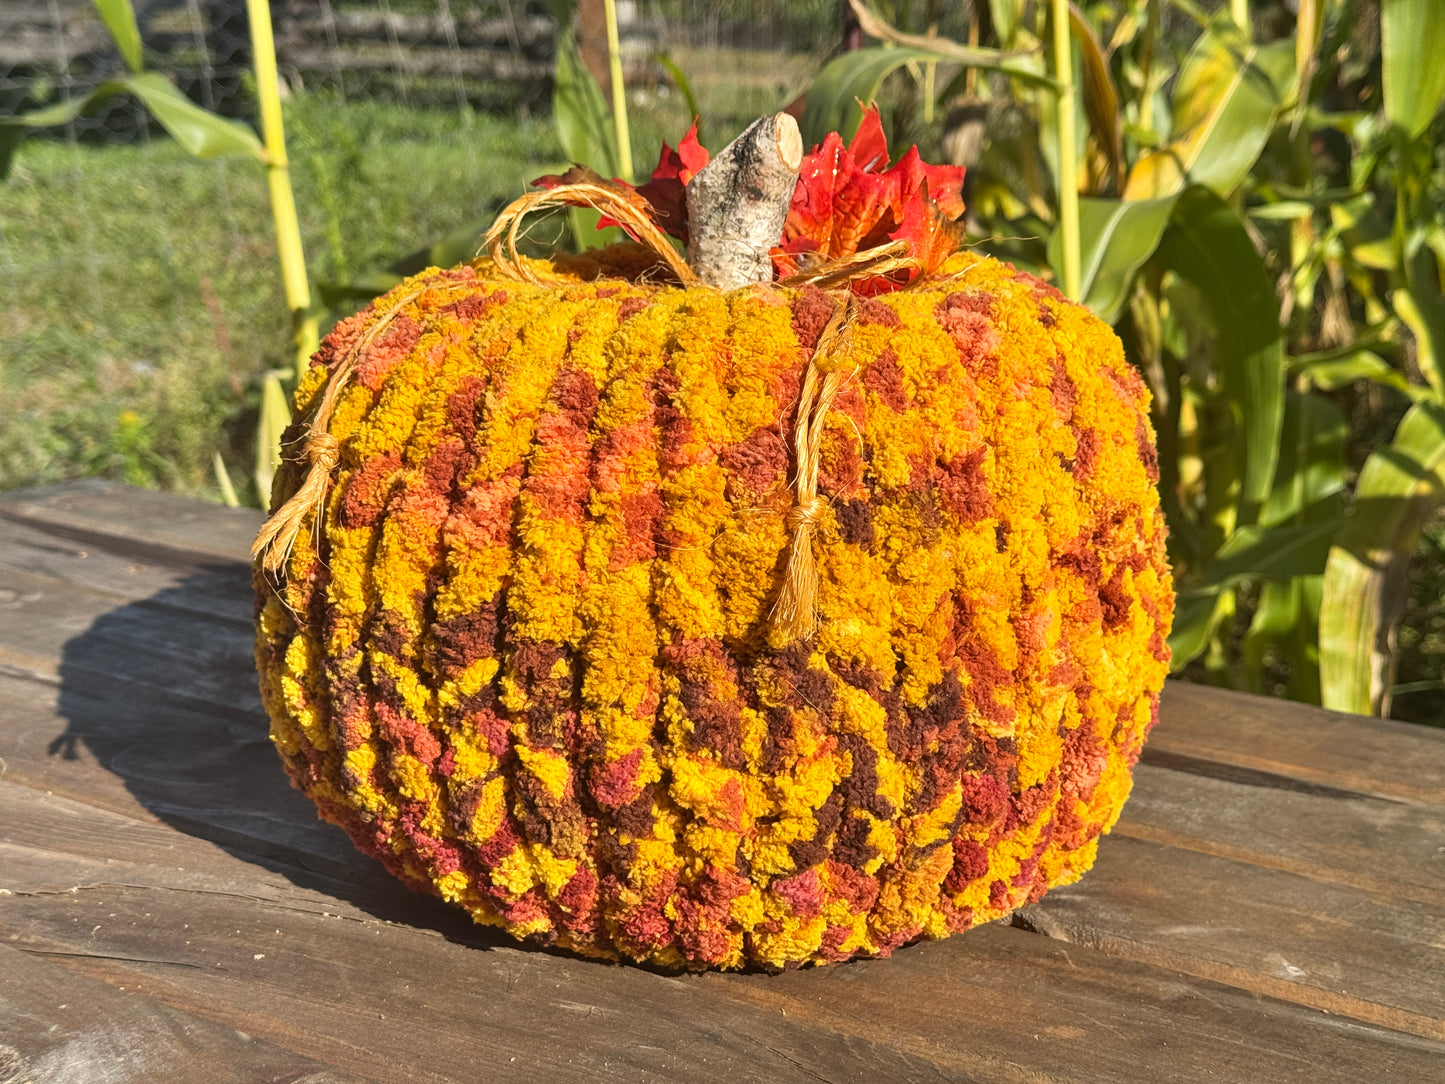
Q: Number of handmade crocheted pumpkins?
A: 1